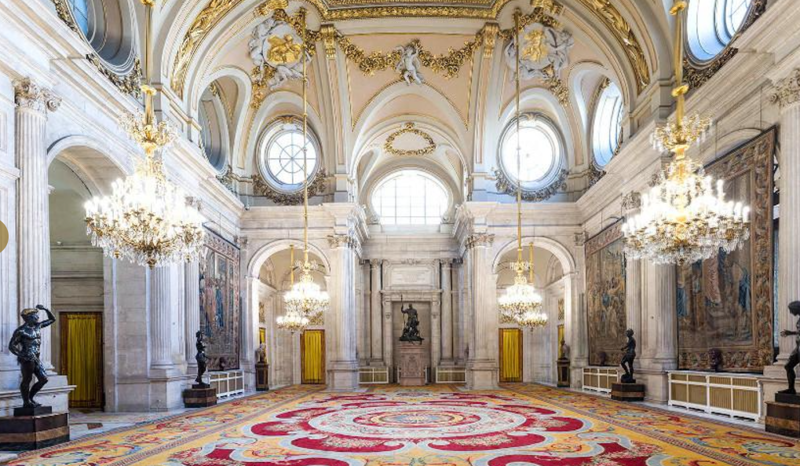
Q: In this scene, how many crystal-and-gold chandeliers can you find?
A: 6